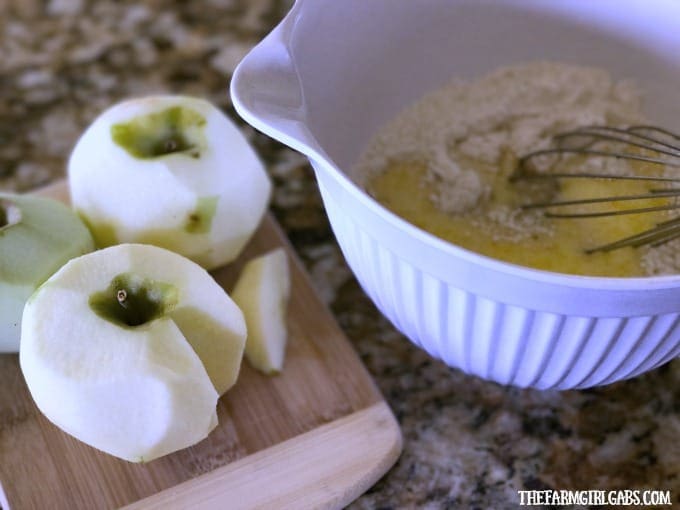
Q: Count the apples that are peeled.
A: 3